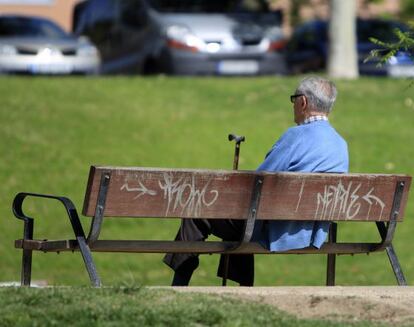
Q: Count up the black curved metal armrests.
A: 1